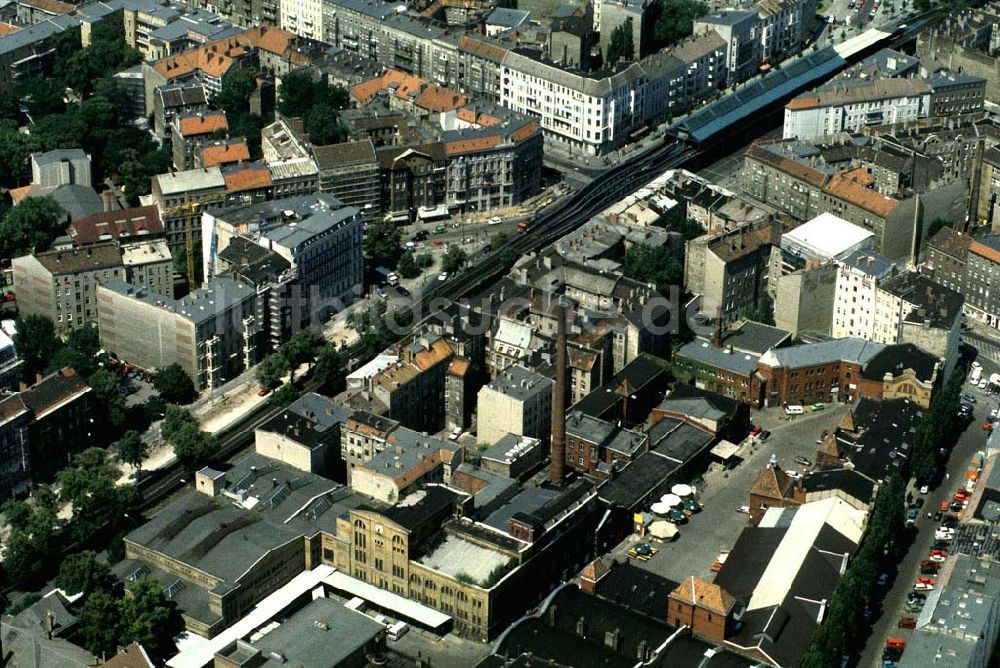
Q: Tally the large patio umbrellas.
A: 4